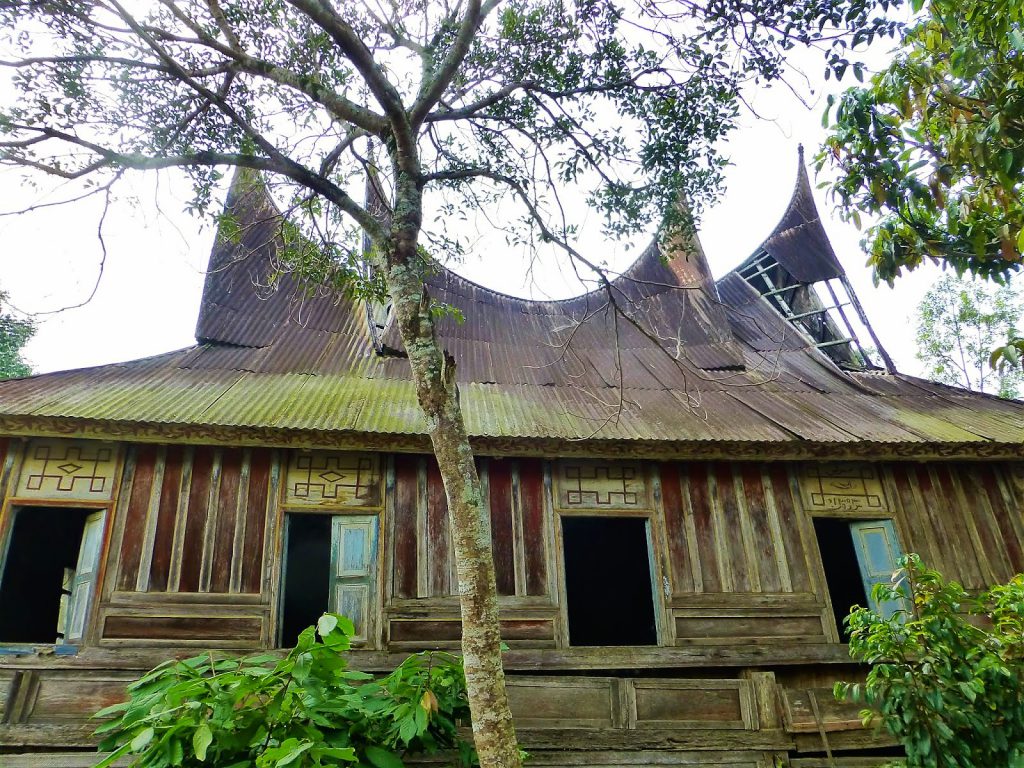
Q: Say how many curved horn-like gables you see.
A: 4